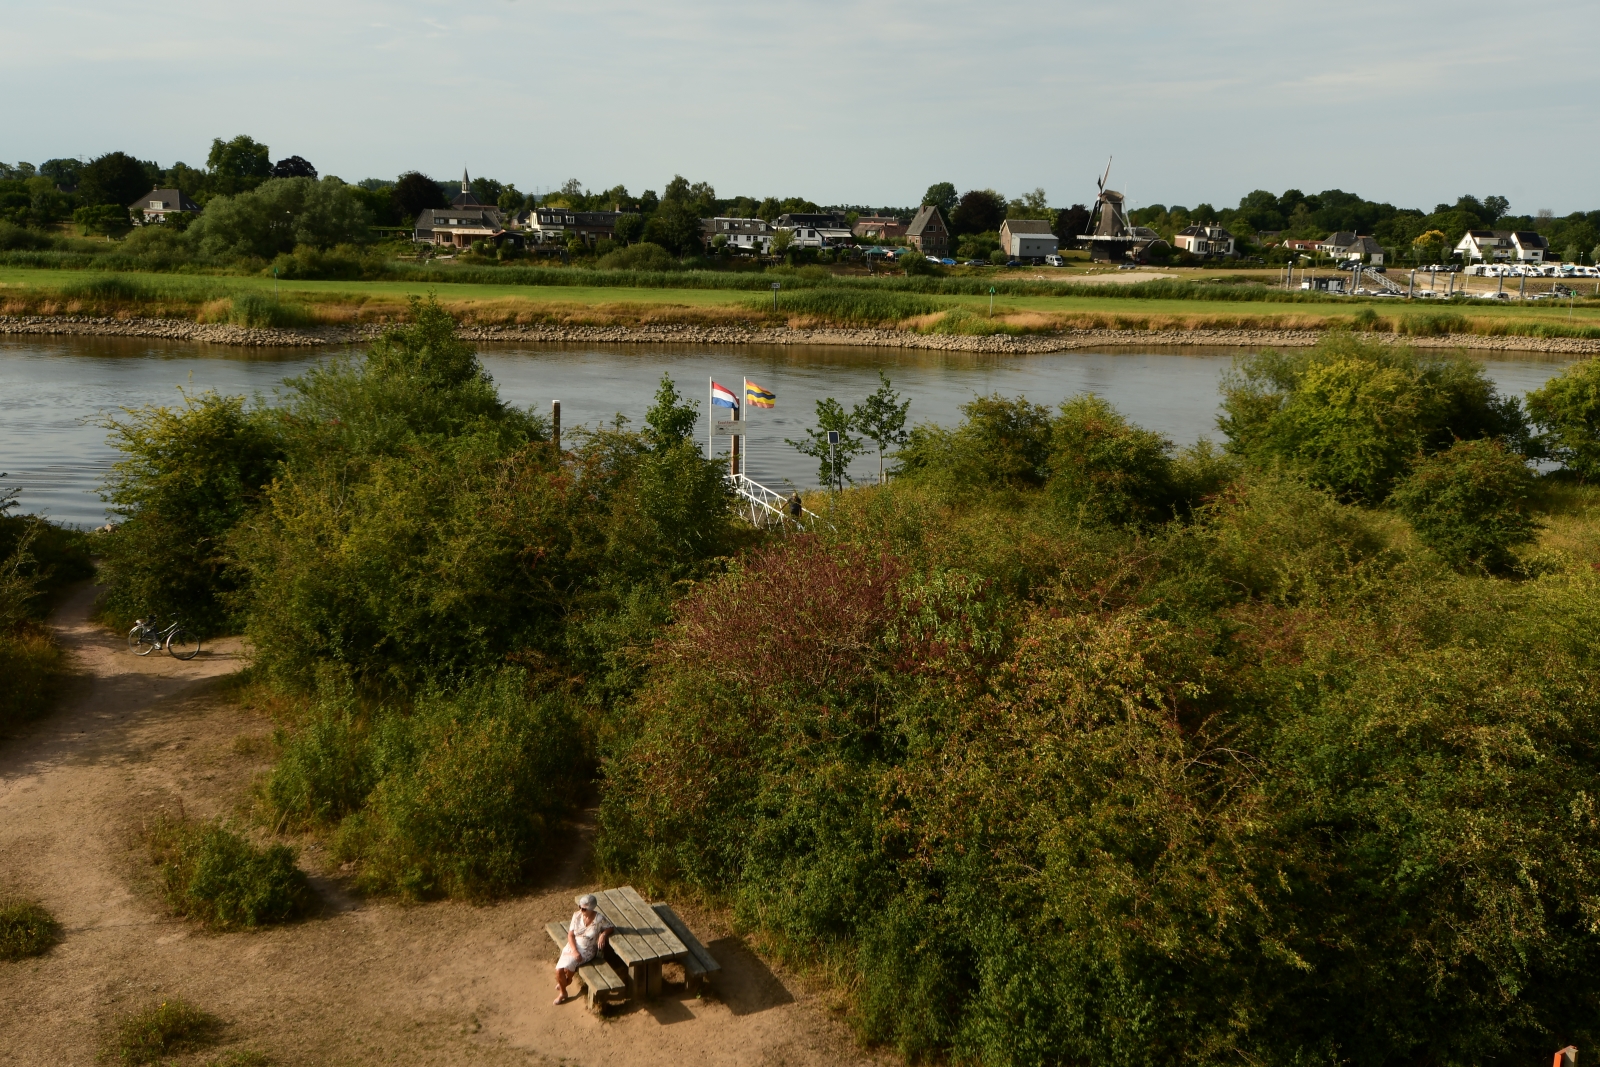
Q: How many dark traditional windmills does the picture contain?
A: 1